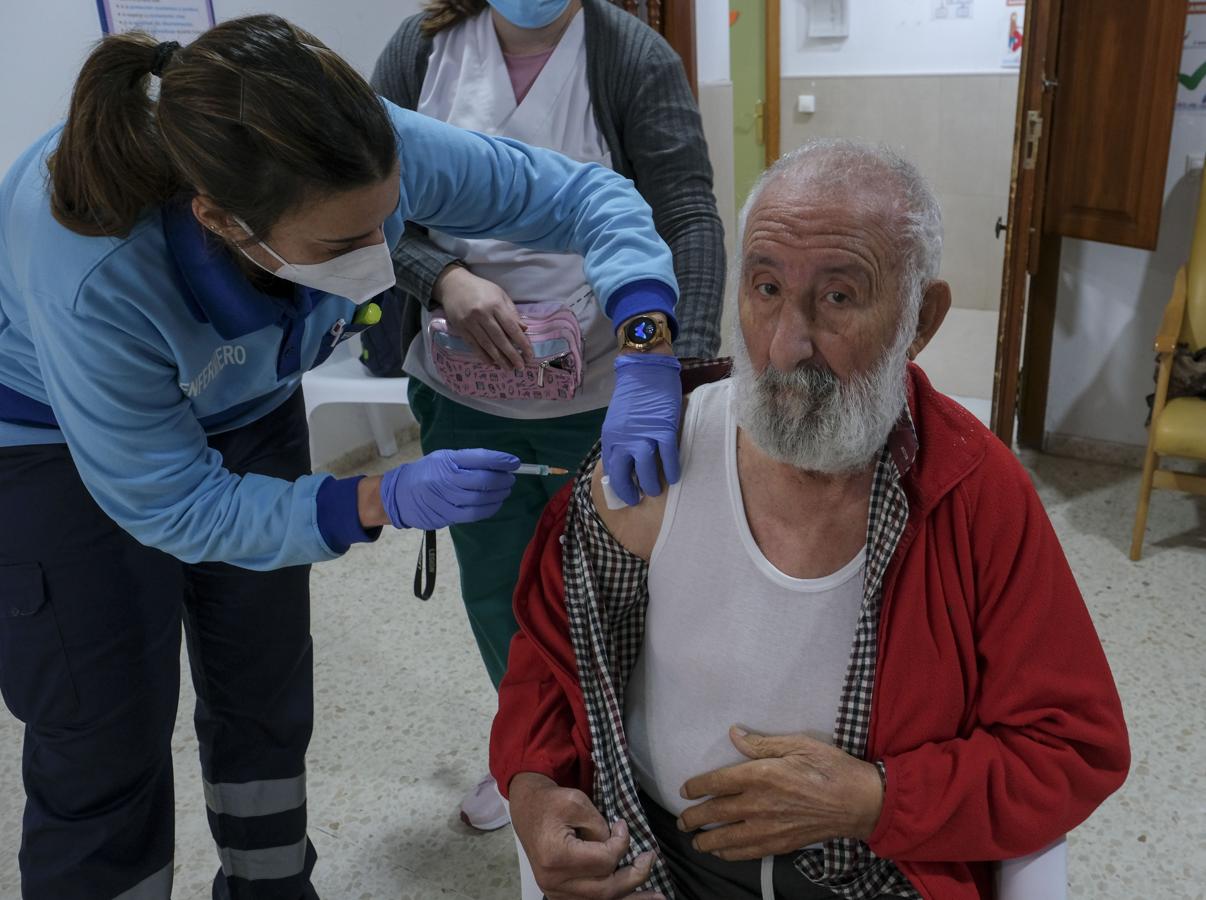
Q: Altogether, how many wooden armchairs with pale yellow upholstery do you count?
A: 1